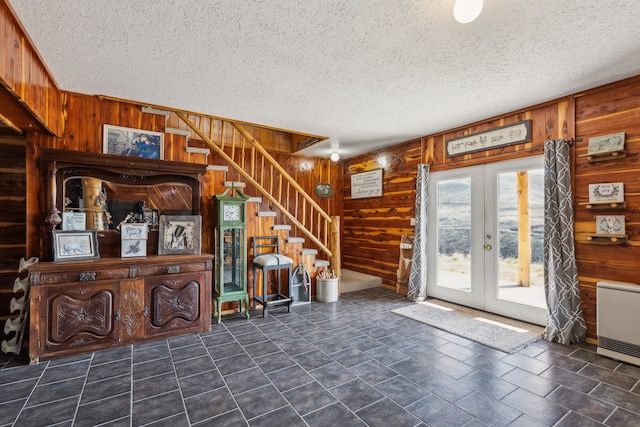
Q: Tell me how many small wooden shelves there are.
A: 3